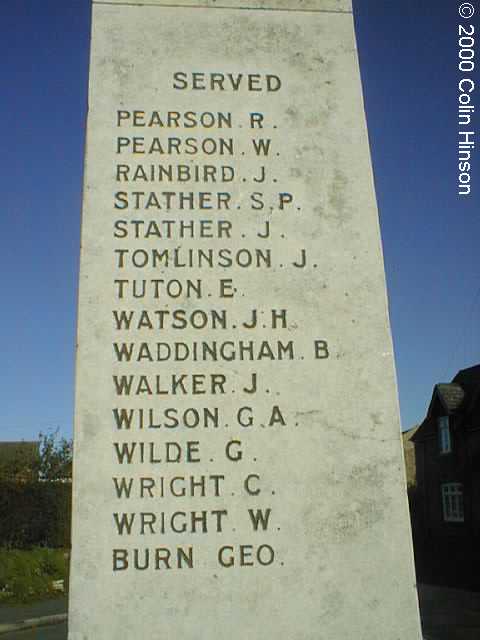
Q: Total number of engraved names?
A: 15